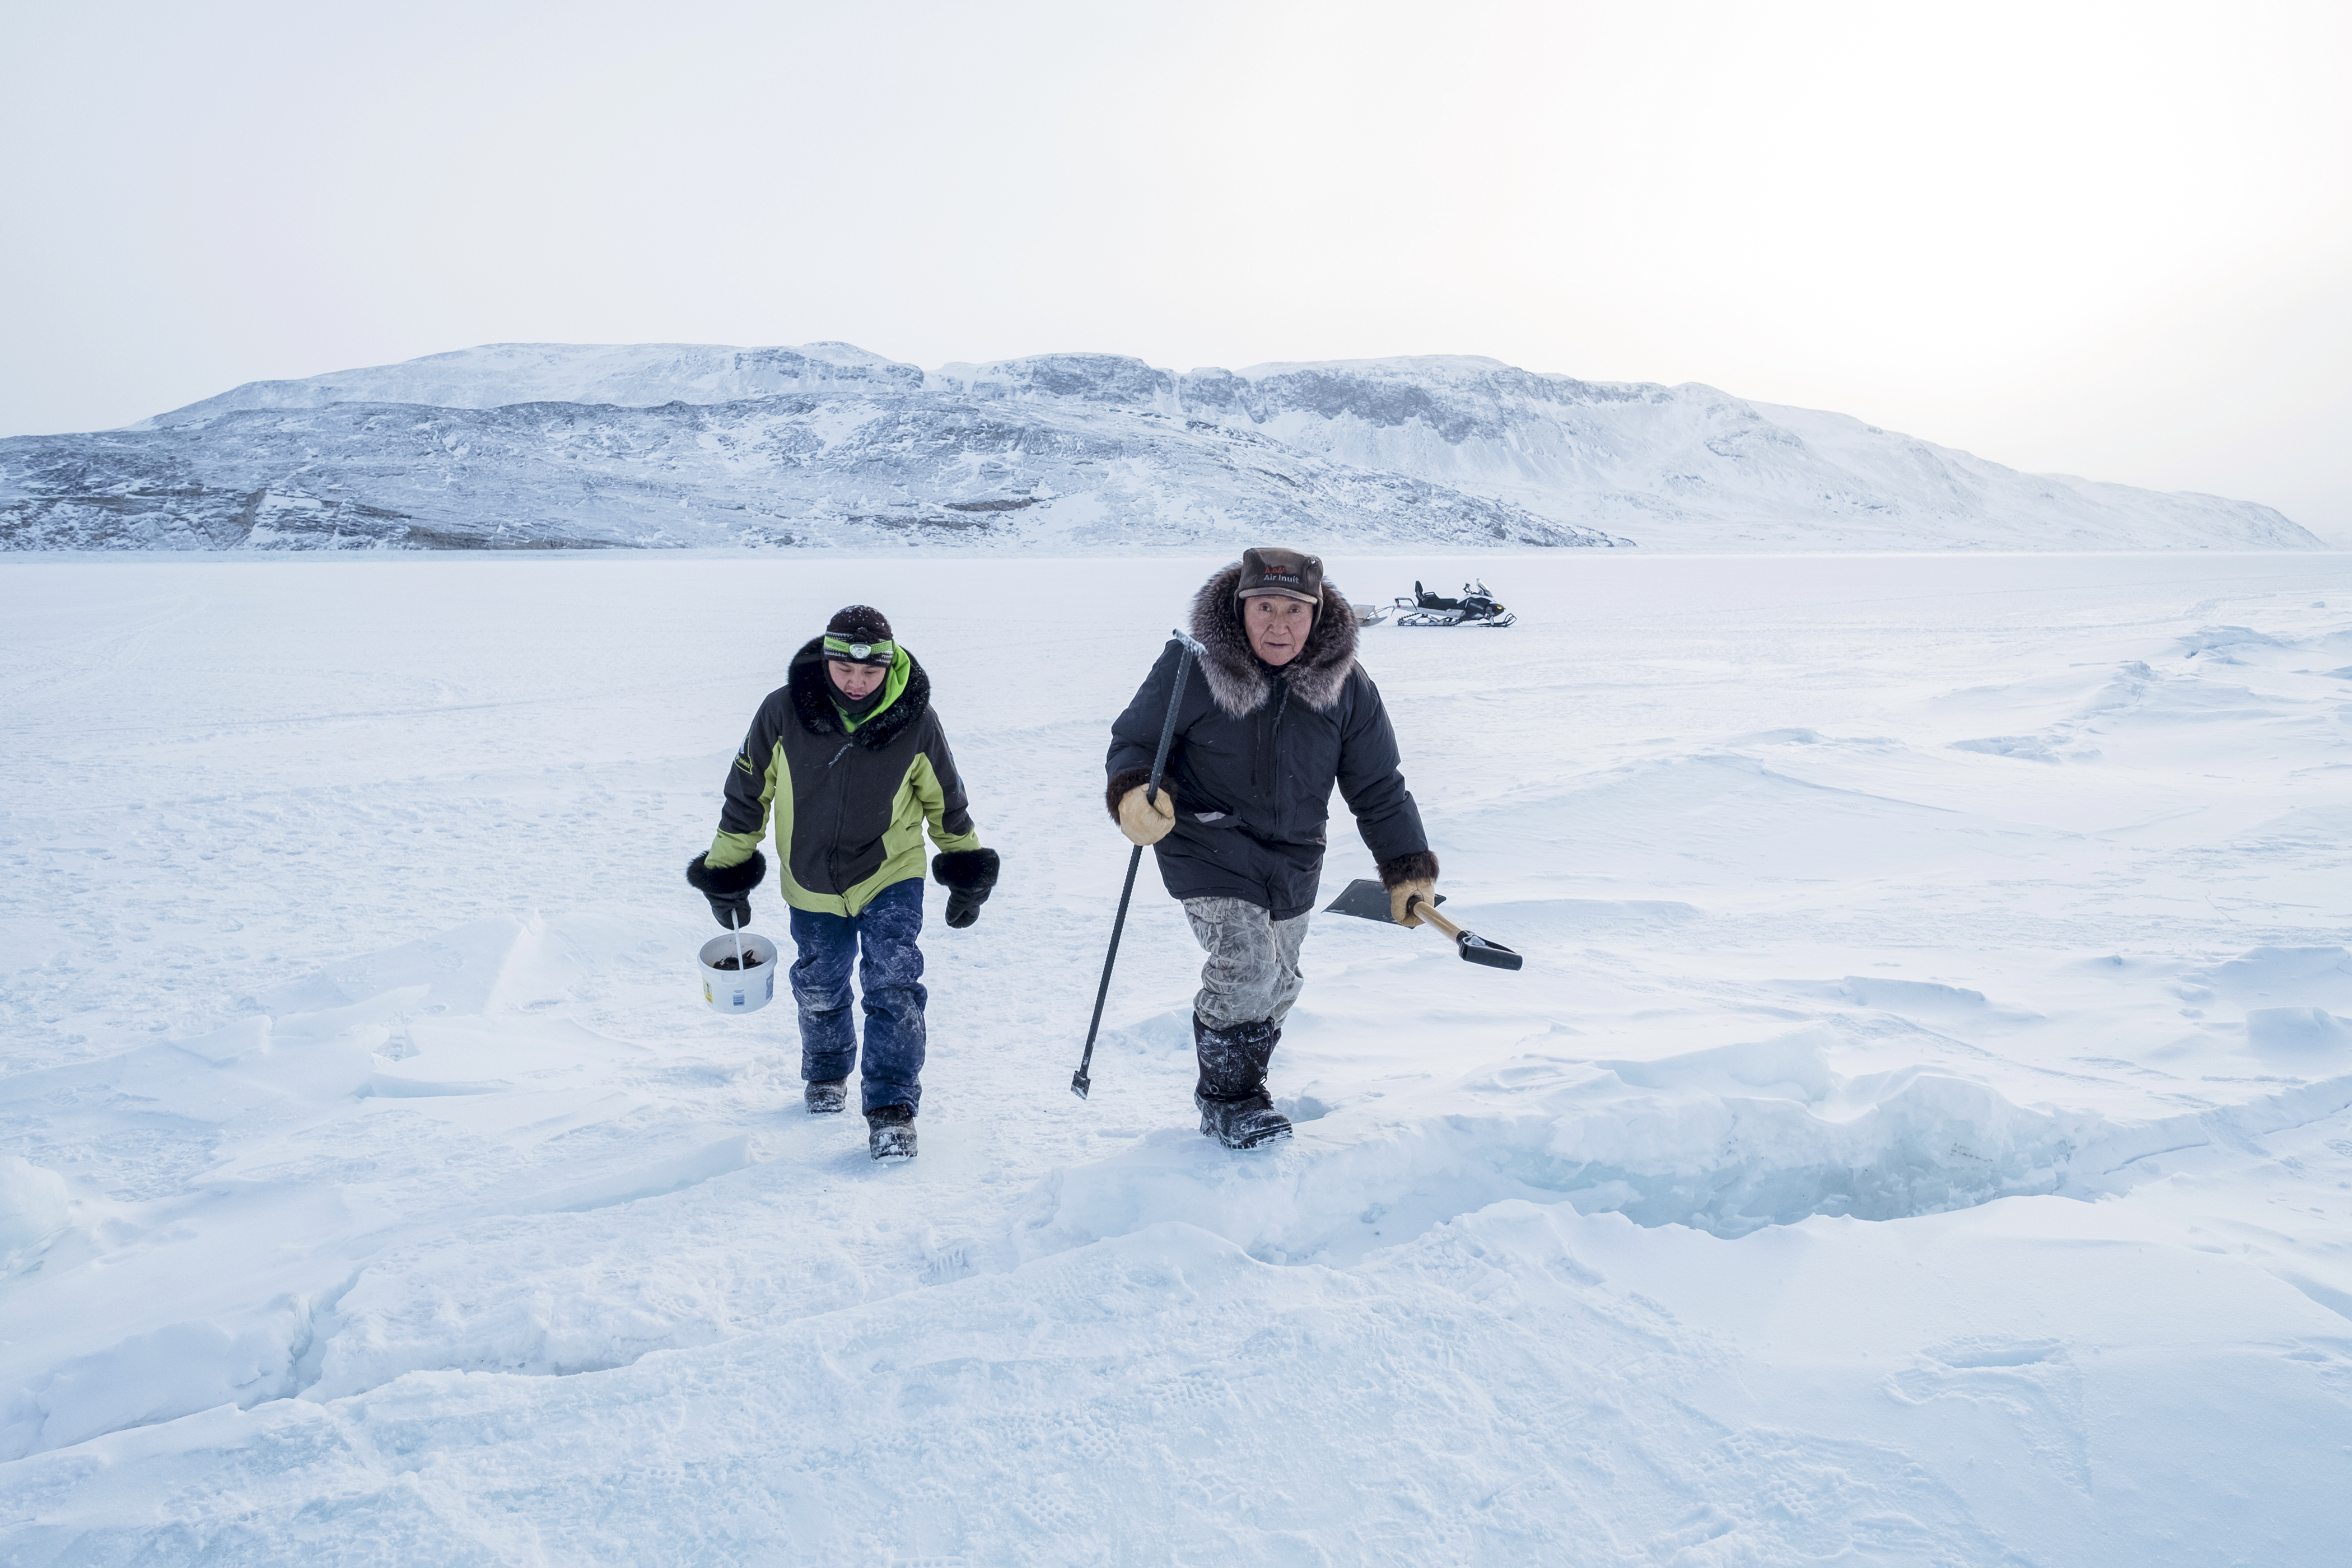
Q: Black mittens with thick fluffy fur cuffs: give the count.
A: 2